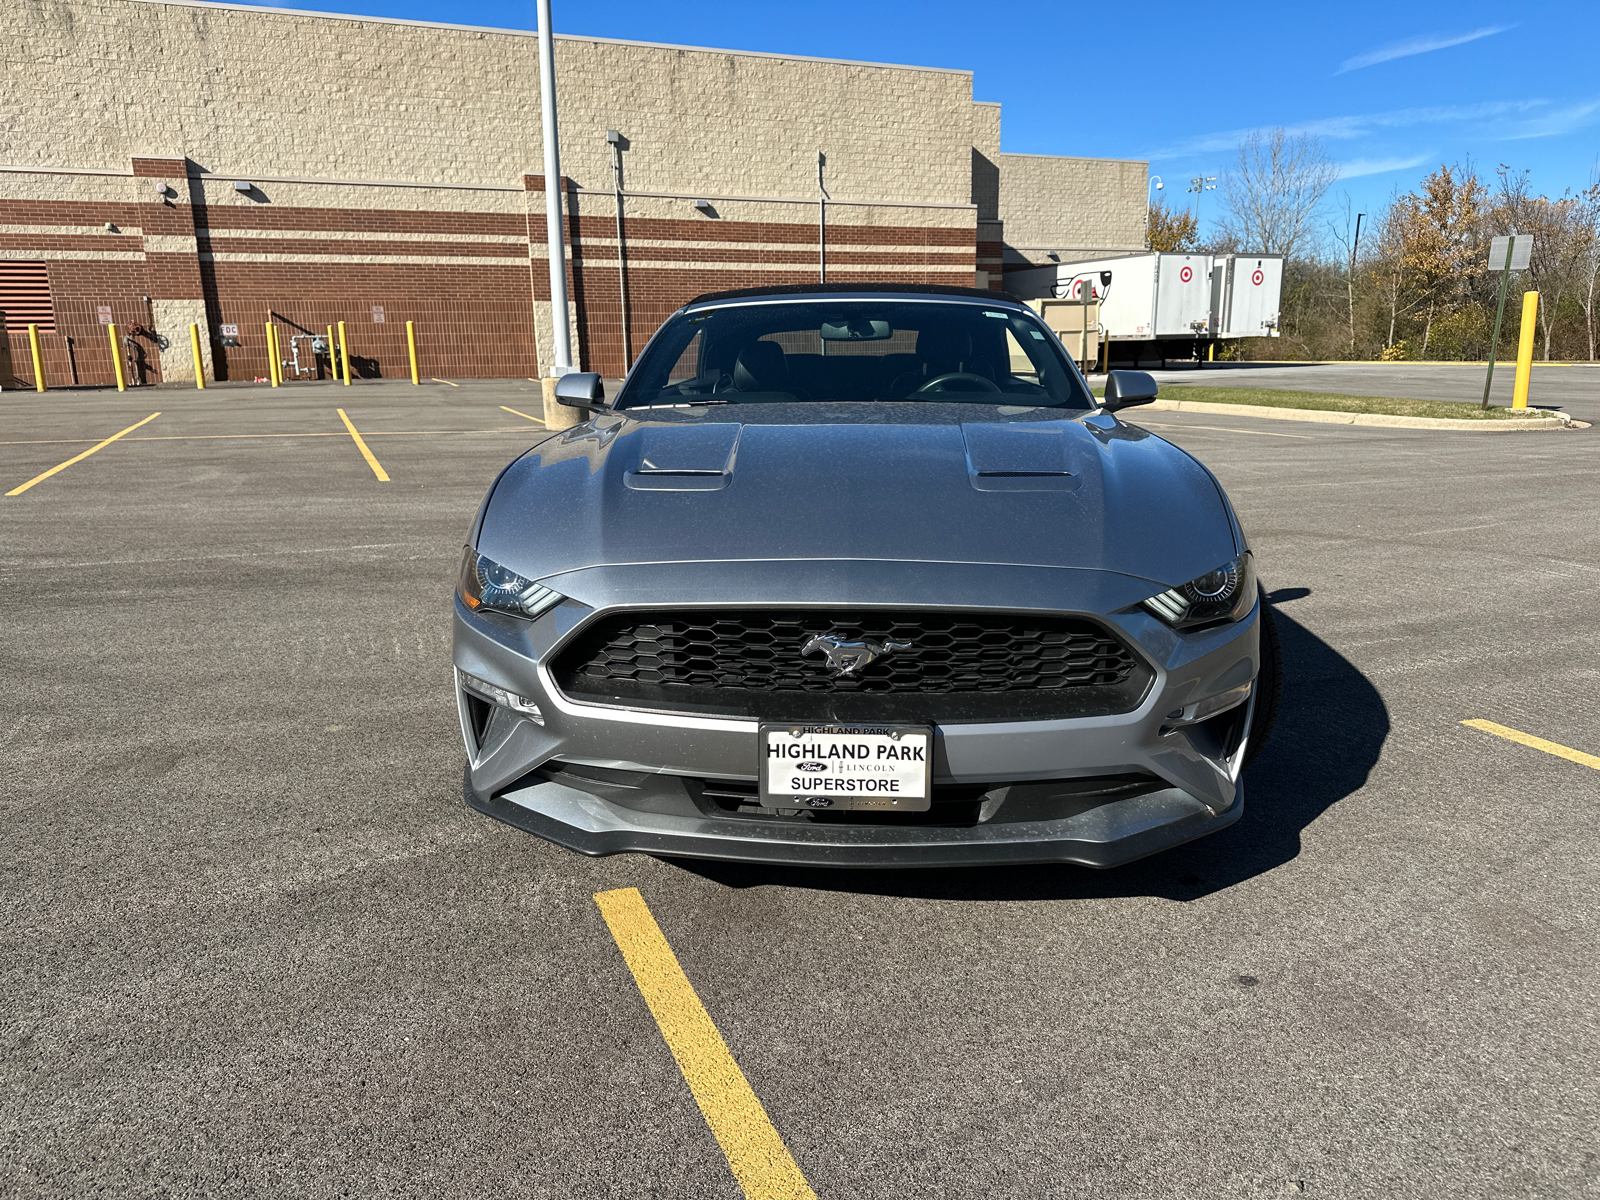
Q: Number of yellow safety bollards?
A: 11